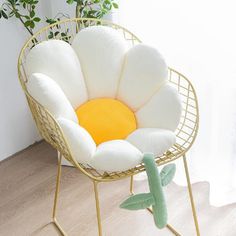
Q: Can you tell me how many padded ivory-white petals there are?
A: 8